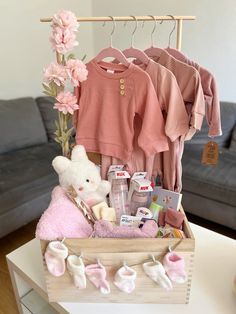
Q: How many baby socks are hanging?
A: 6